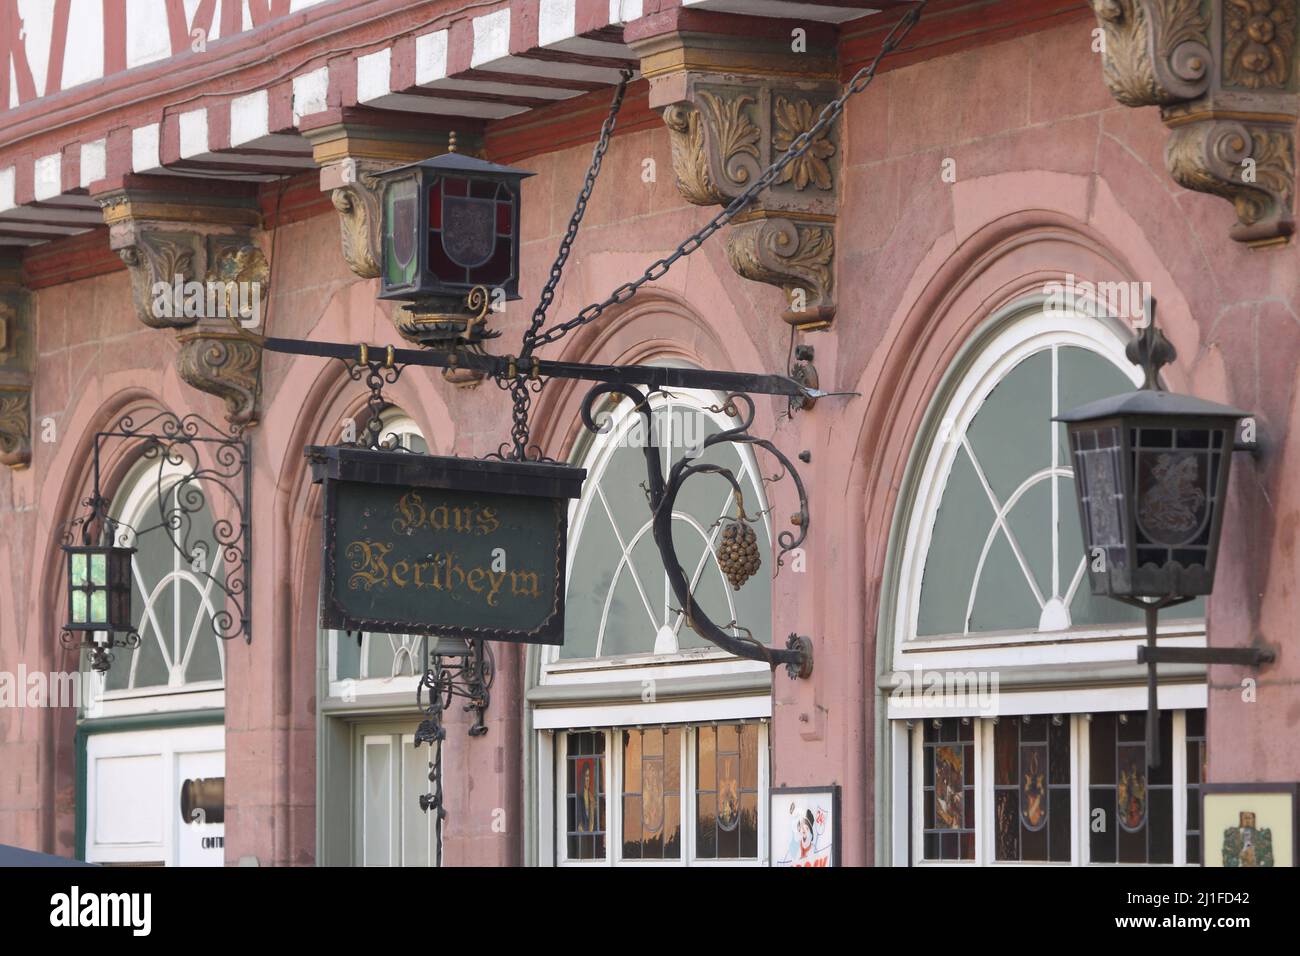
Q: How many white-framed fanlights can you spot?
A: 4